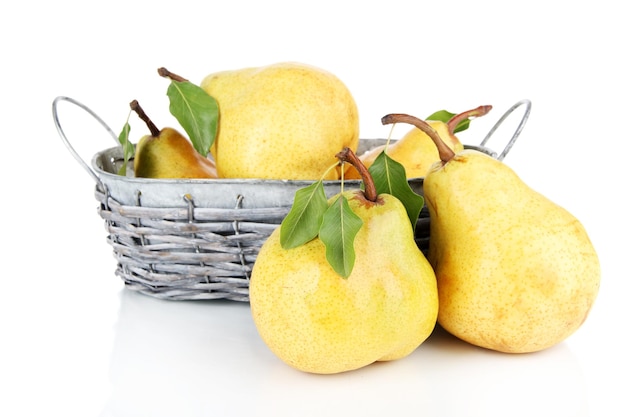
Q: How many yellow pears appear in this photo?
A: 5